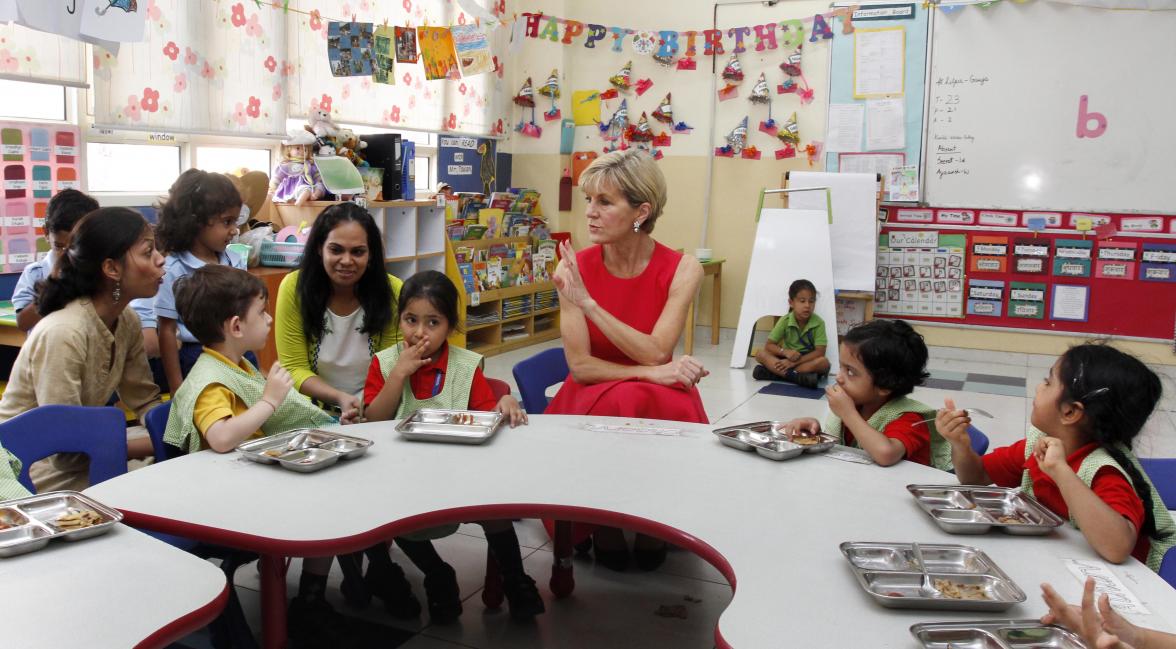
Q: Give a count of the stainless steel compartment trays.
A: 7